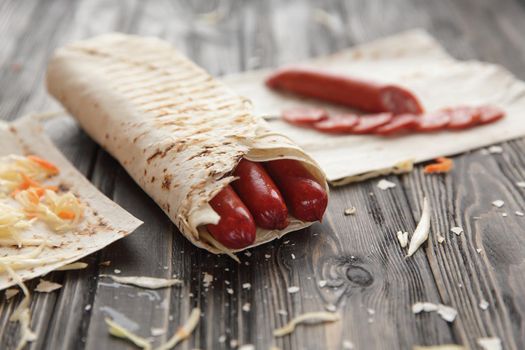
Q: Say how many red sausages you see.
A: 4